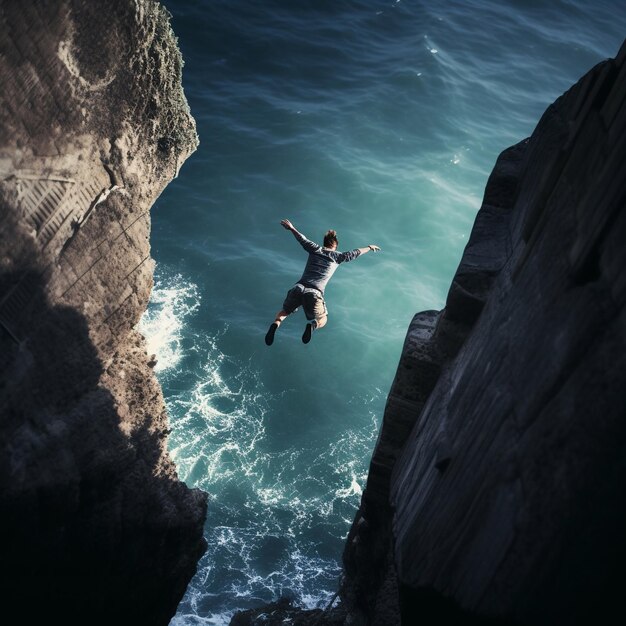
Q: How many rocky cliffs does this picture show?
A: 2